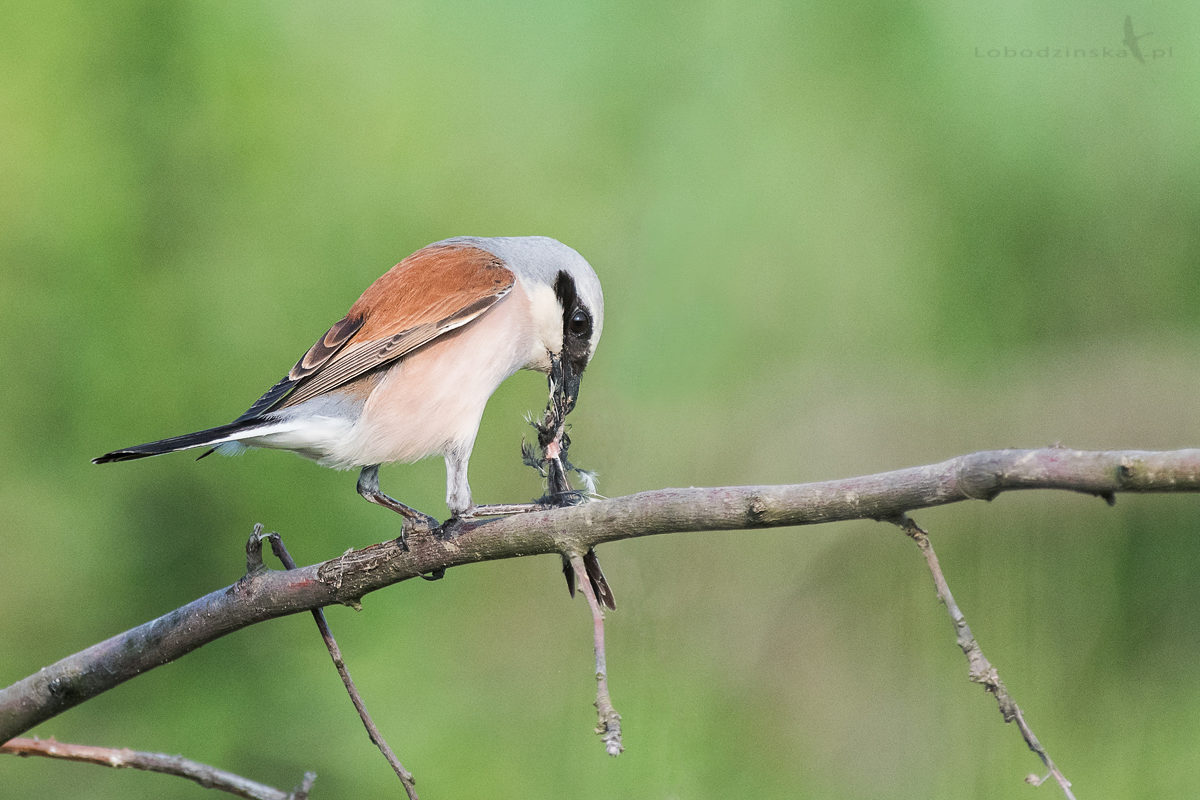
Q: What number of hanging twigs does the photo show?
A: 3